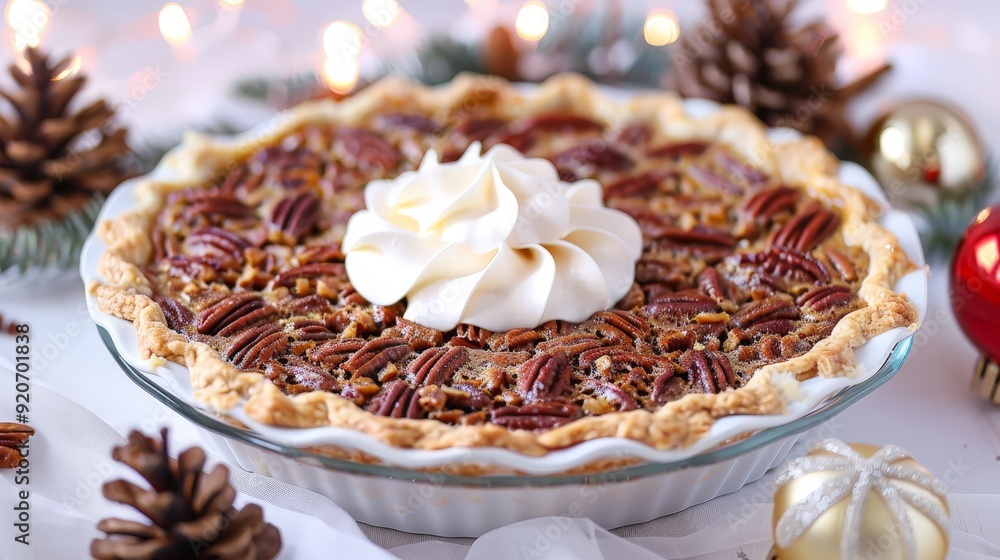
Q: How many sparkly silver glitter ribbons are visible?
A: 1